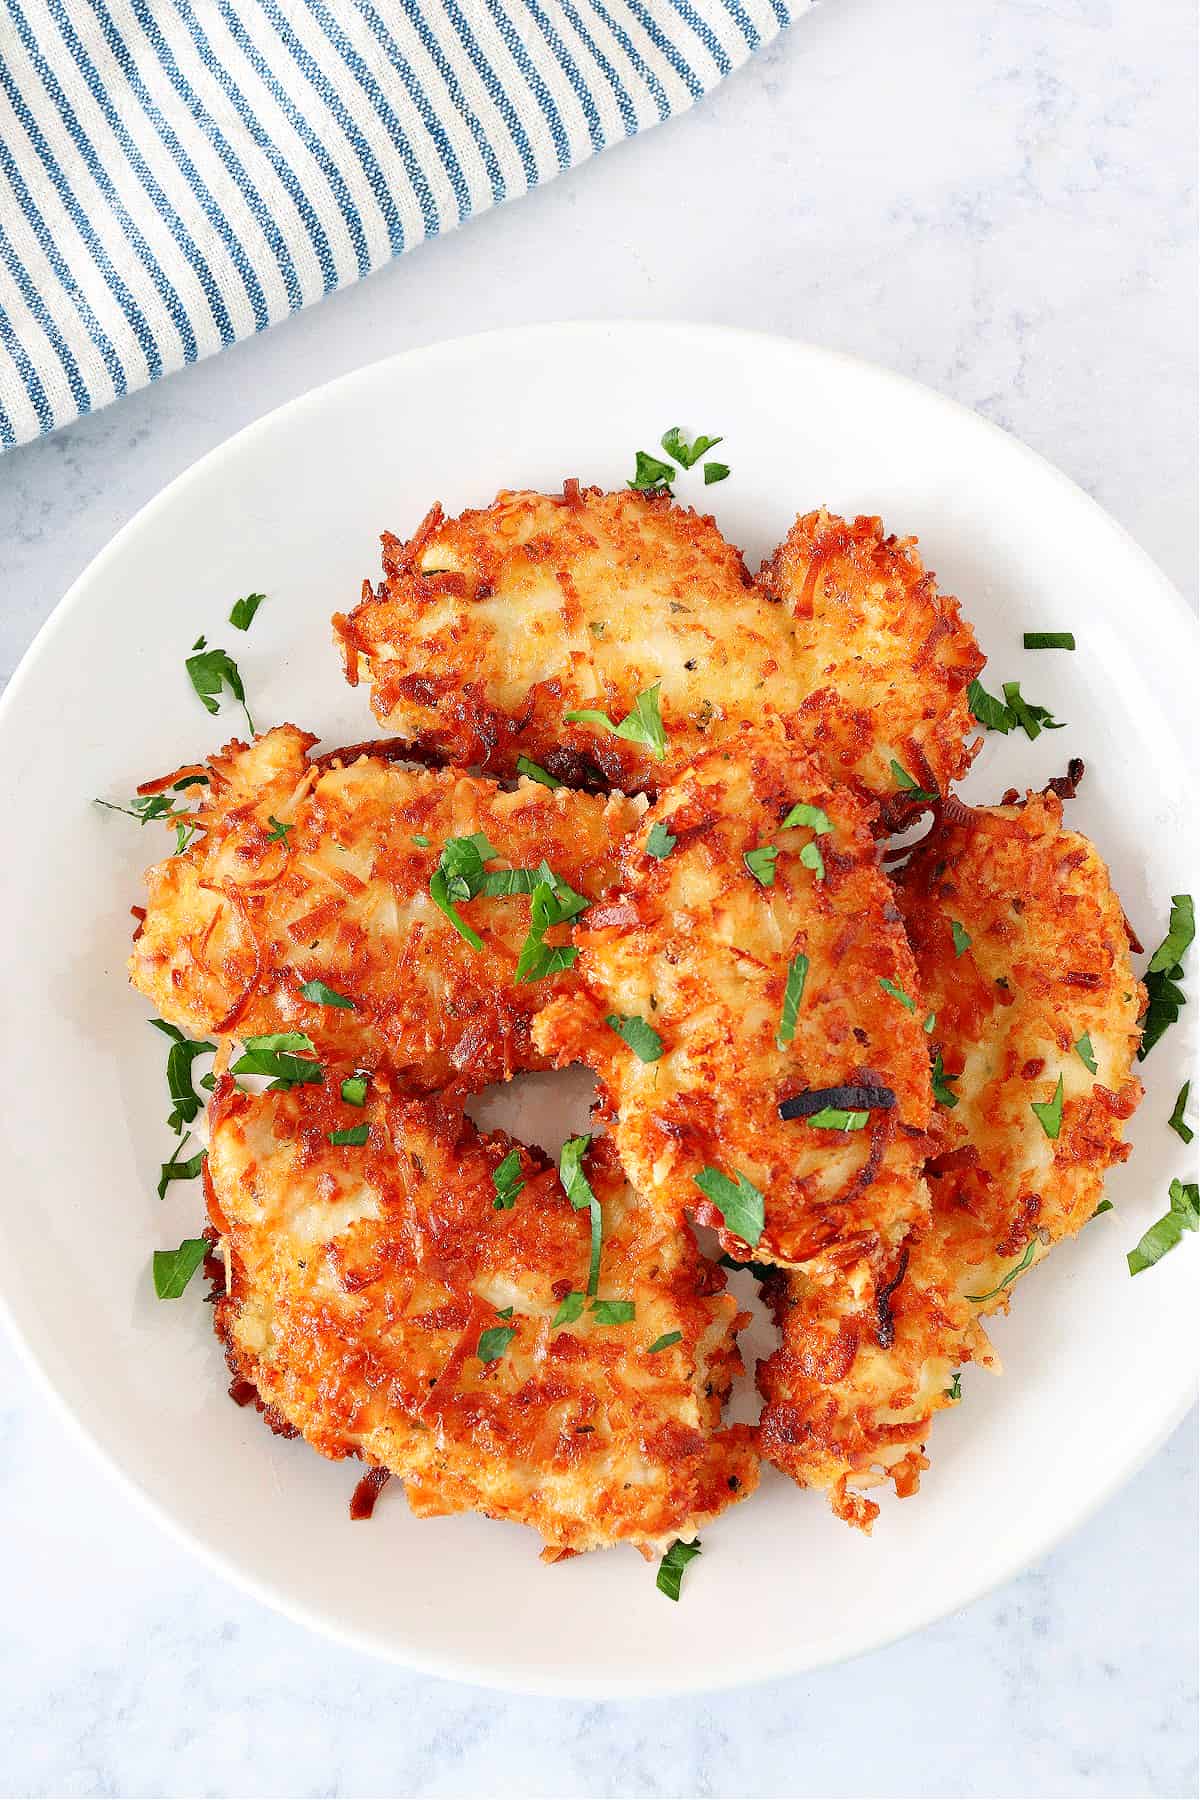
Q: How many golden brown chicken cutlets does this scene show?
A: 5